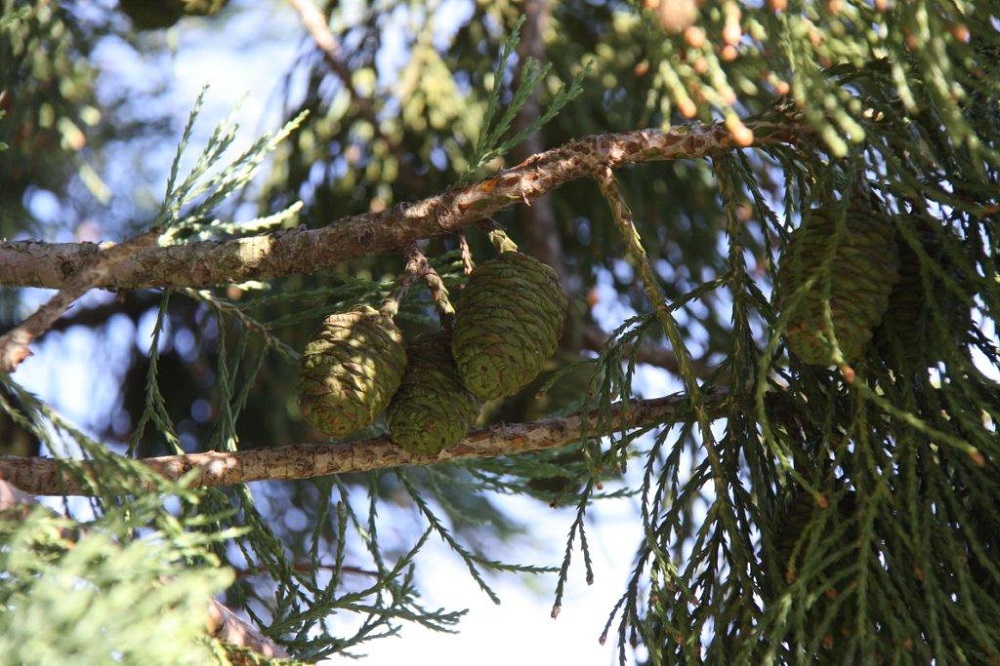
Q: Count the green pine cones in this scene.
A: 5